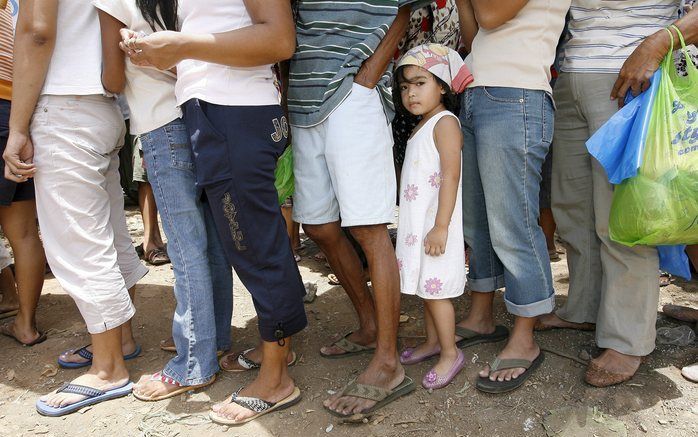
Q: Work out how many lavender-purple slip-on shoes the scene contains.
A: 2